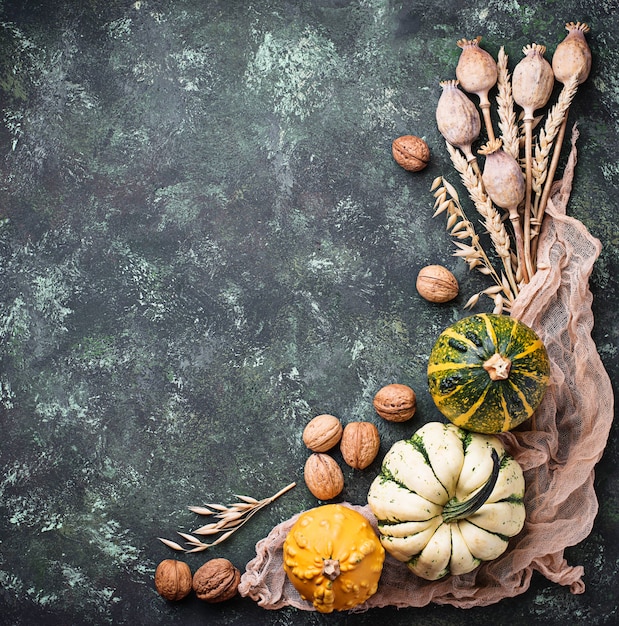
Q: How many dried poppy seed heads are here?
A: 5